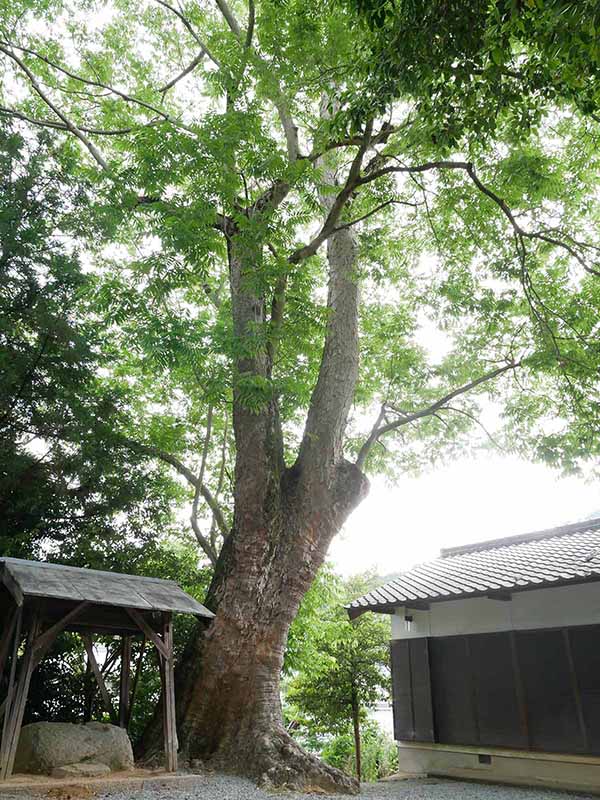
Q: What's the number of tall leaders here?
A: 2